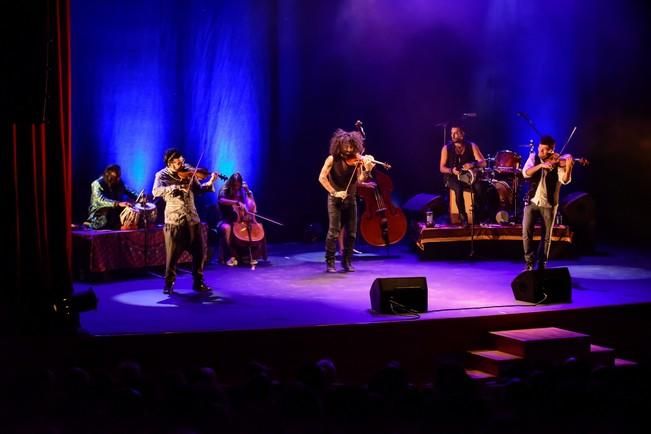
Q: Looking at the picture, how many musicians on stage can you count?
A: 7